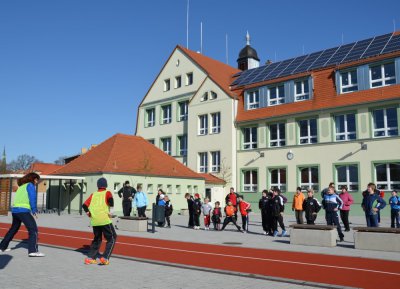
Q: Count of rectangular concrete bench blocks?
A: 3